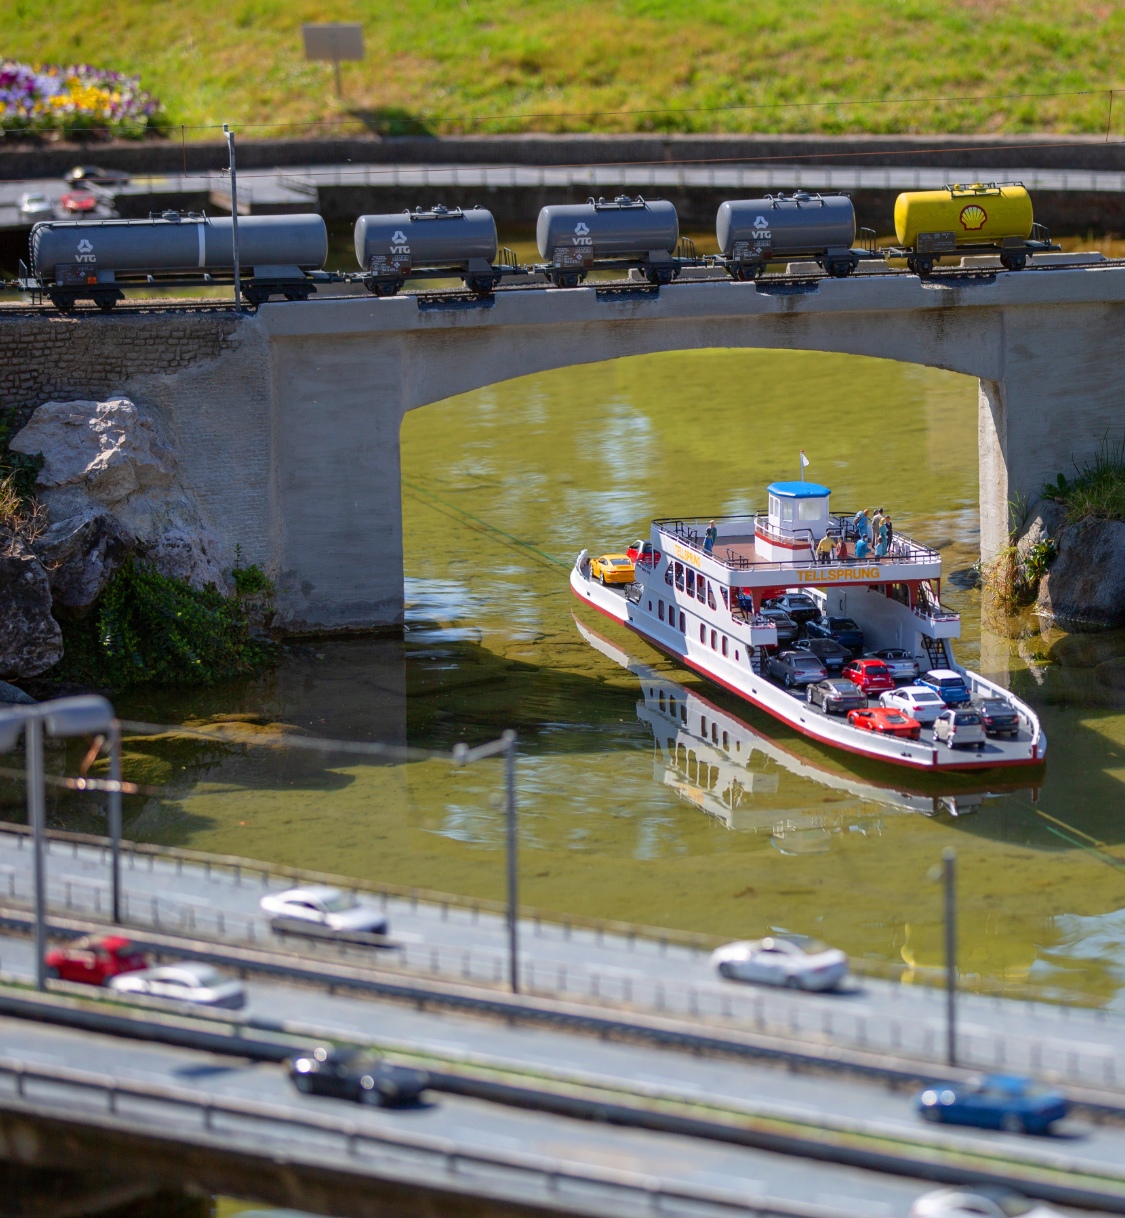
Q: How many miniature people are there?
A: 11